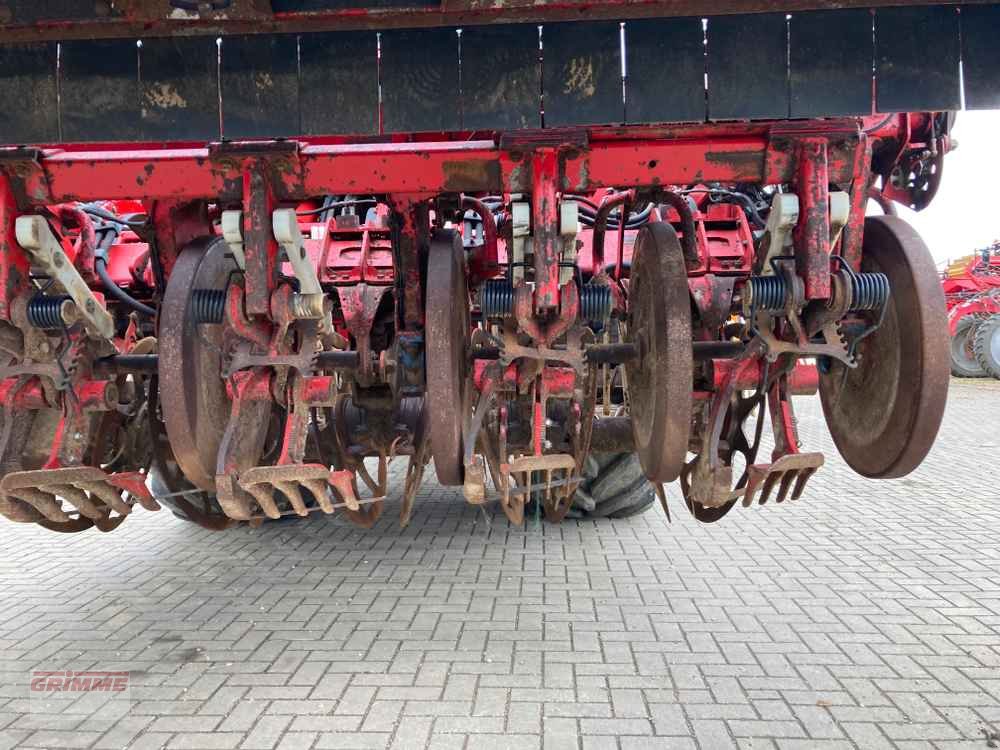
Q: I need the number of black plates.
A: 13